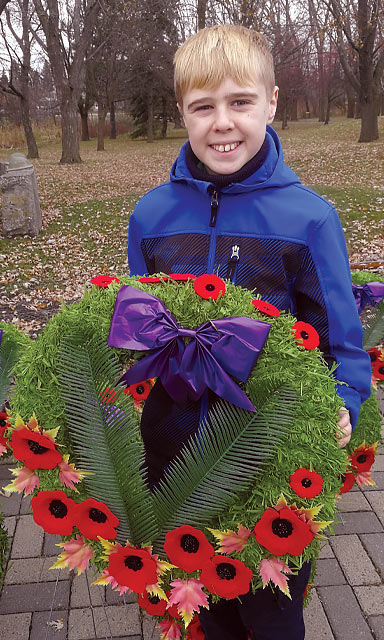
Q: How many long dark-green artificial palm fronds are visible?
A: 2